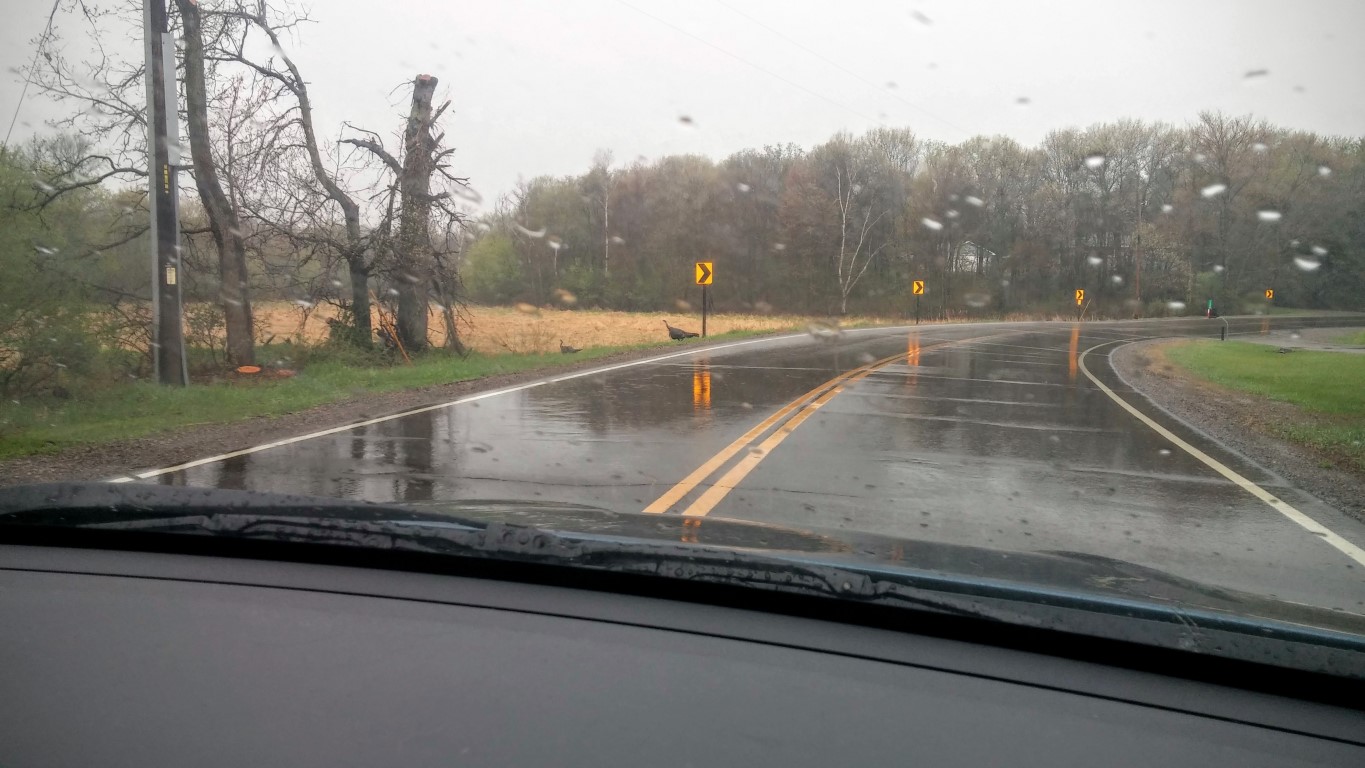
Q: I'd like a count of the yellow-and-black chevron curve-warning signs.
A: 4